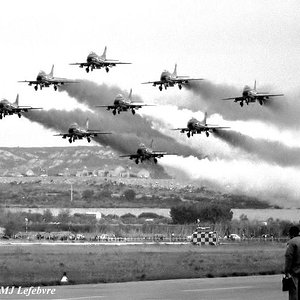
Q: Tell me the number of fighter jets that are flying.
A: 9